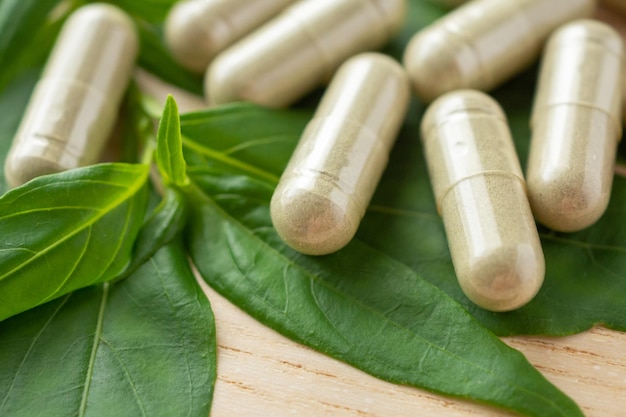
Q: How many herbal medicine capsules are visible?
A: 7